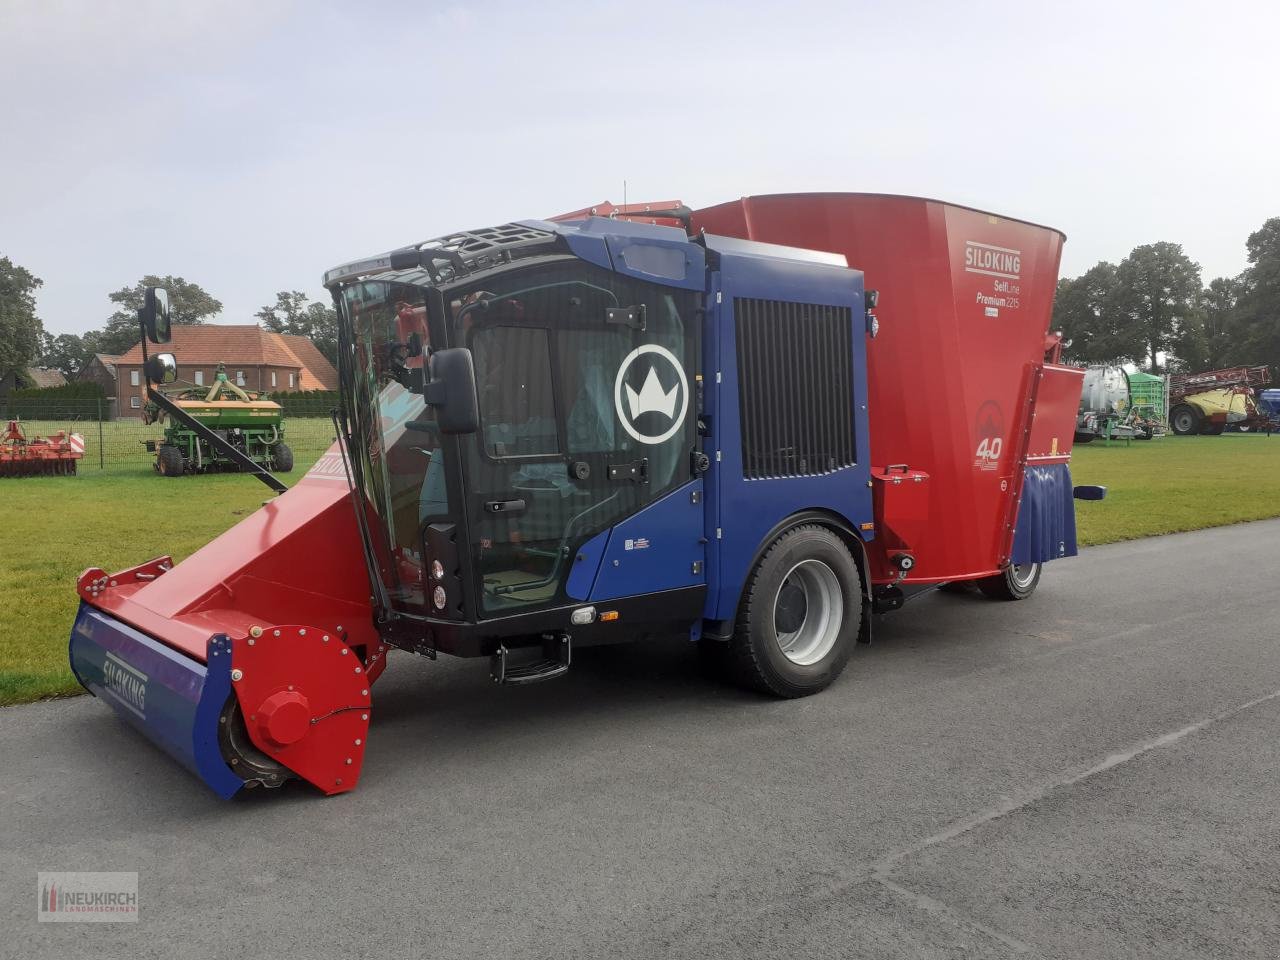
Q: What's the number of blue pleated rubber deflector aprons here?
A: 1